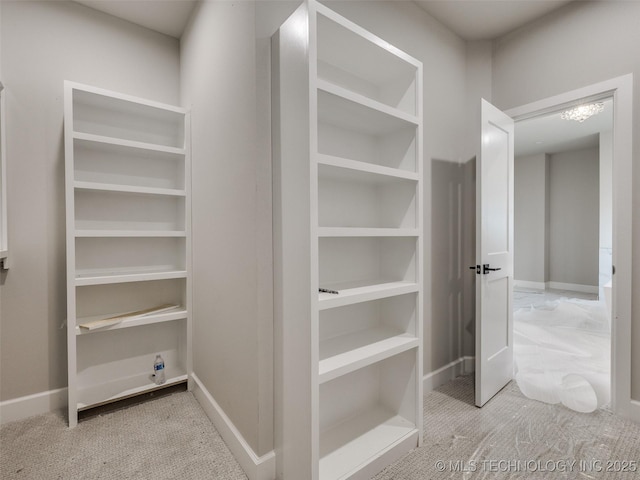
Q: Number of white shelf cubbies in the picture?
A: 12